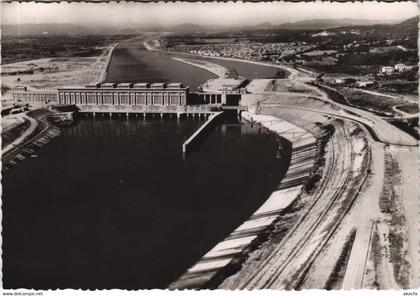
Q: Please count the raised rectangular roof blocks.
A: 6